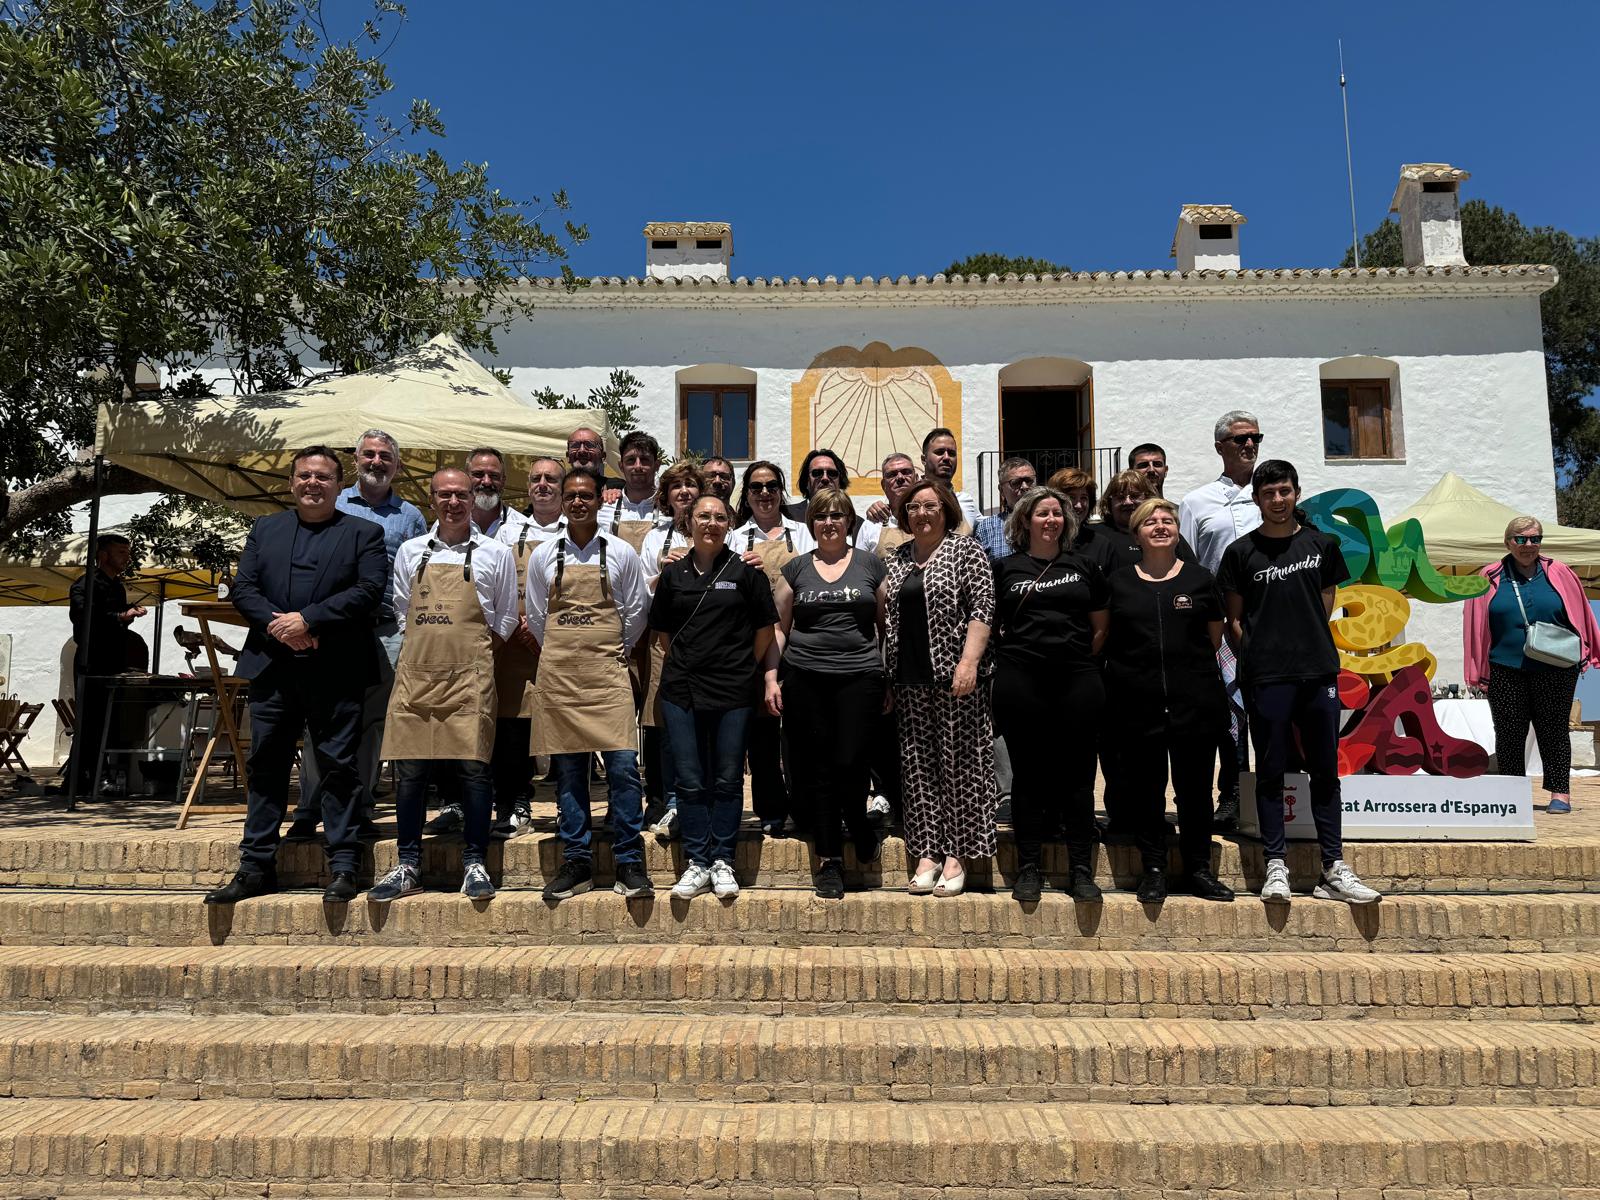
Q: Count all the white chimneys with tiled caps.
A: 3